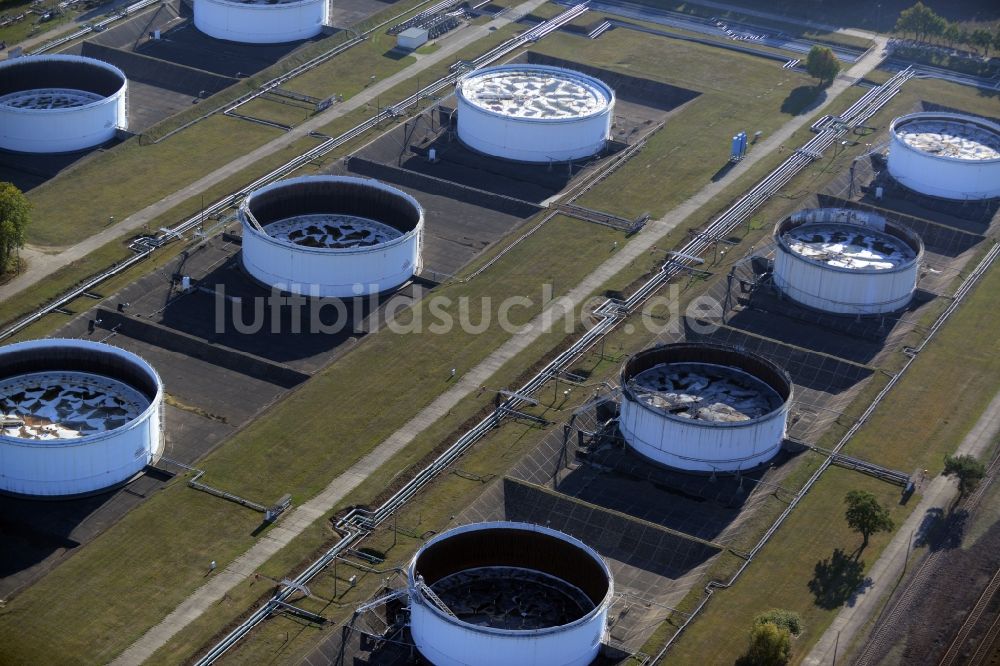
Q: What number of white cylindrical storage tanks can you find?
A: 9